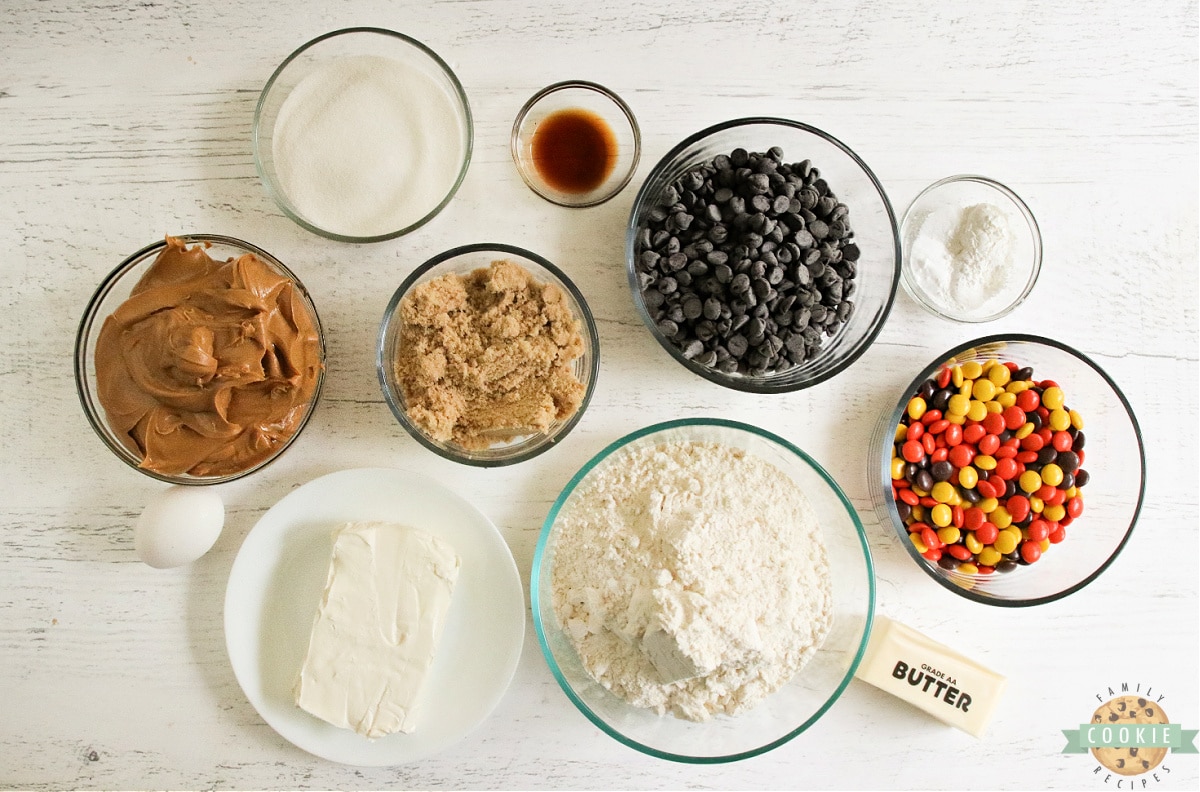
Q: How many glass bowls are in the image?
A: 8